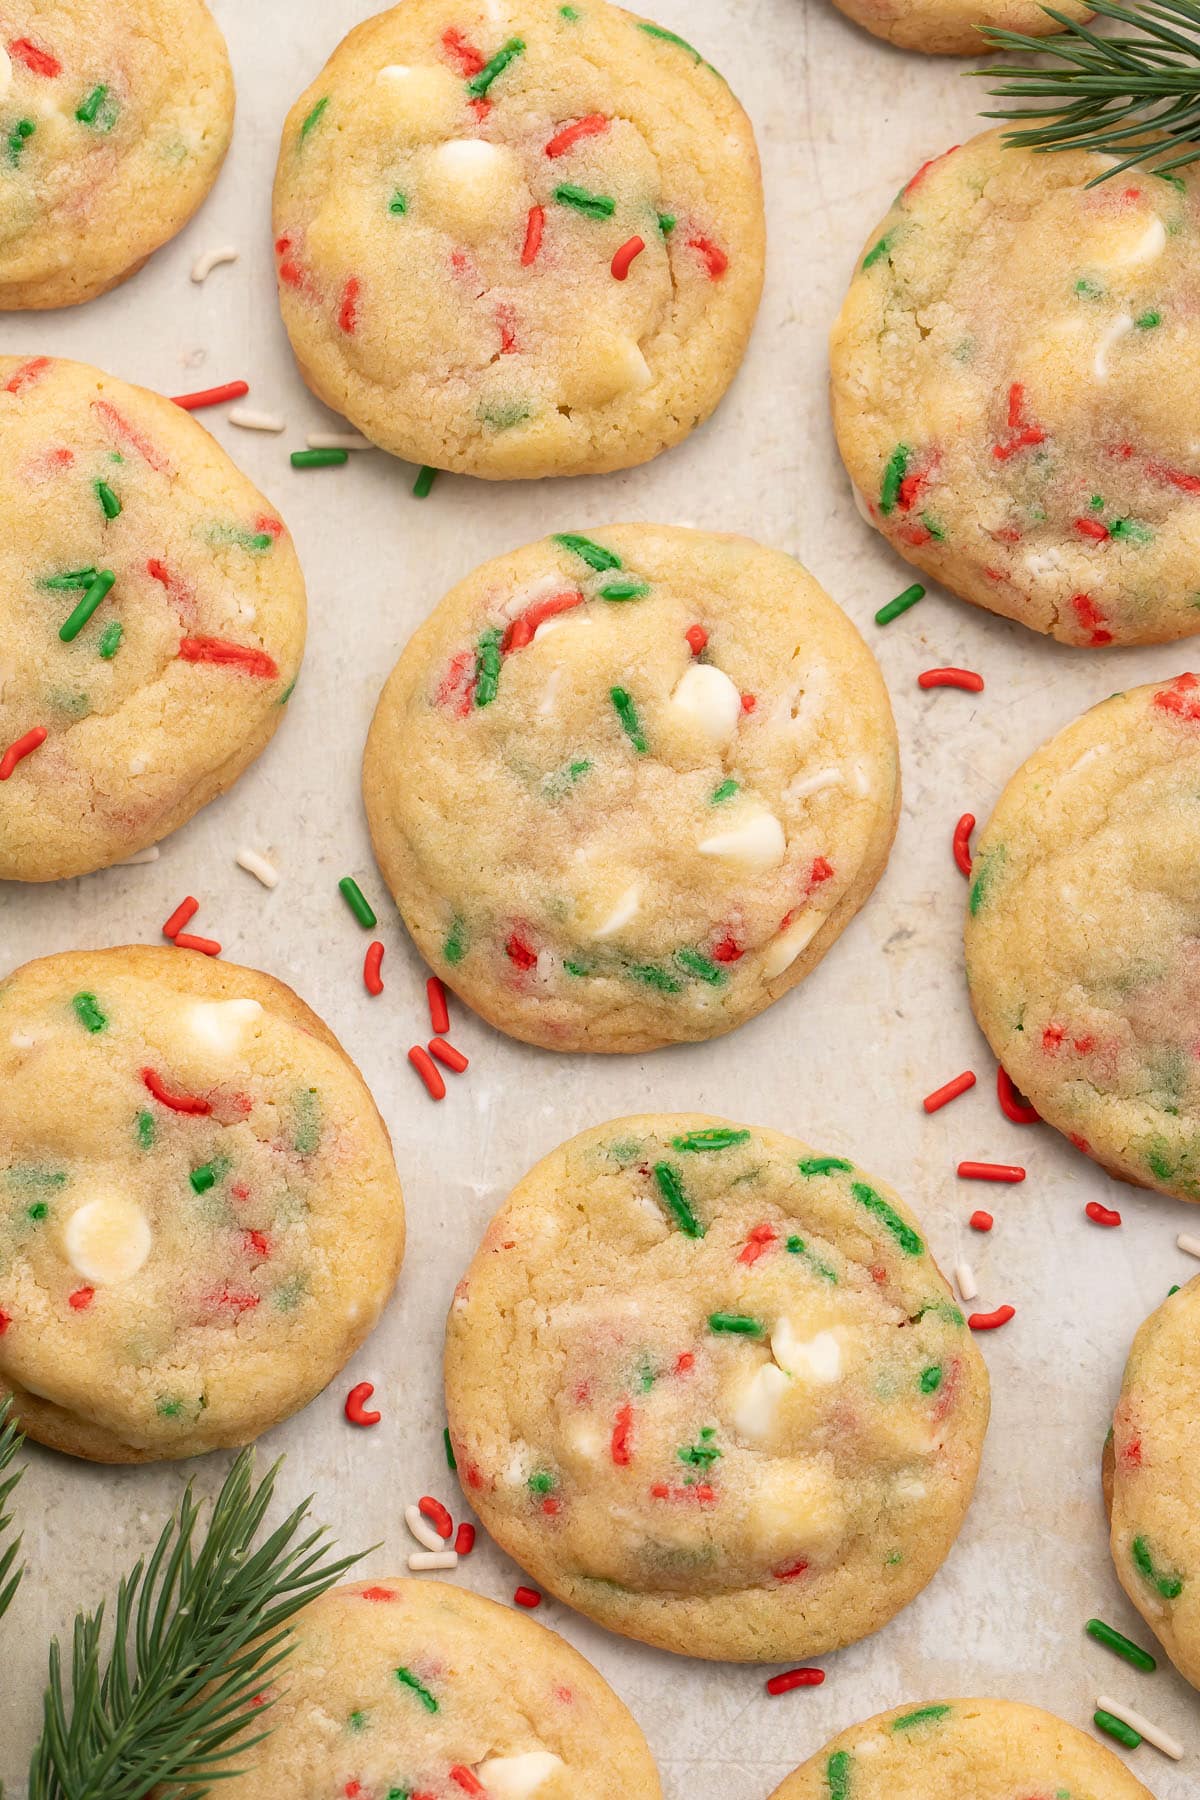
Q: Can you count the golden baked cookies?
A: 12